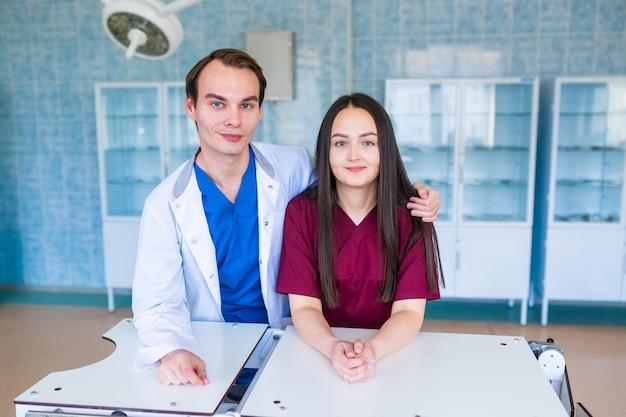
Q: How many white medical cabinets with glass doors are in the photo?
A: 3